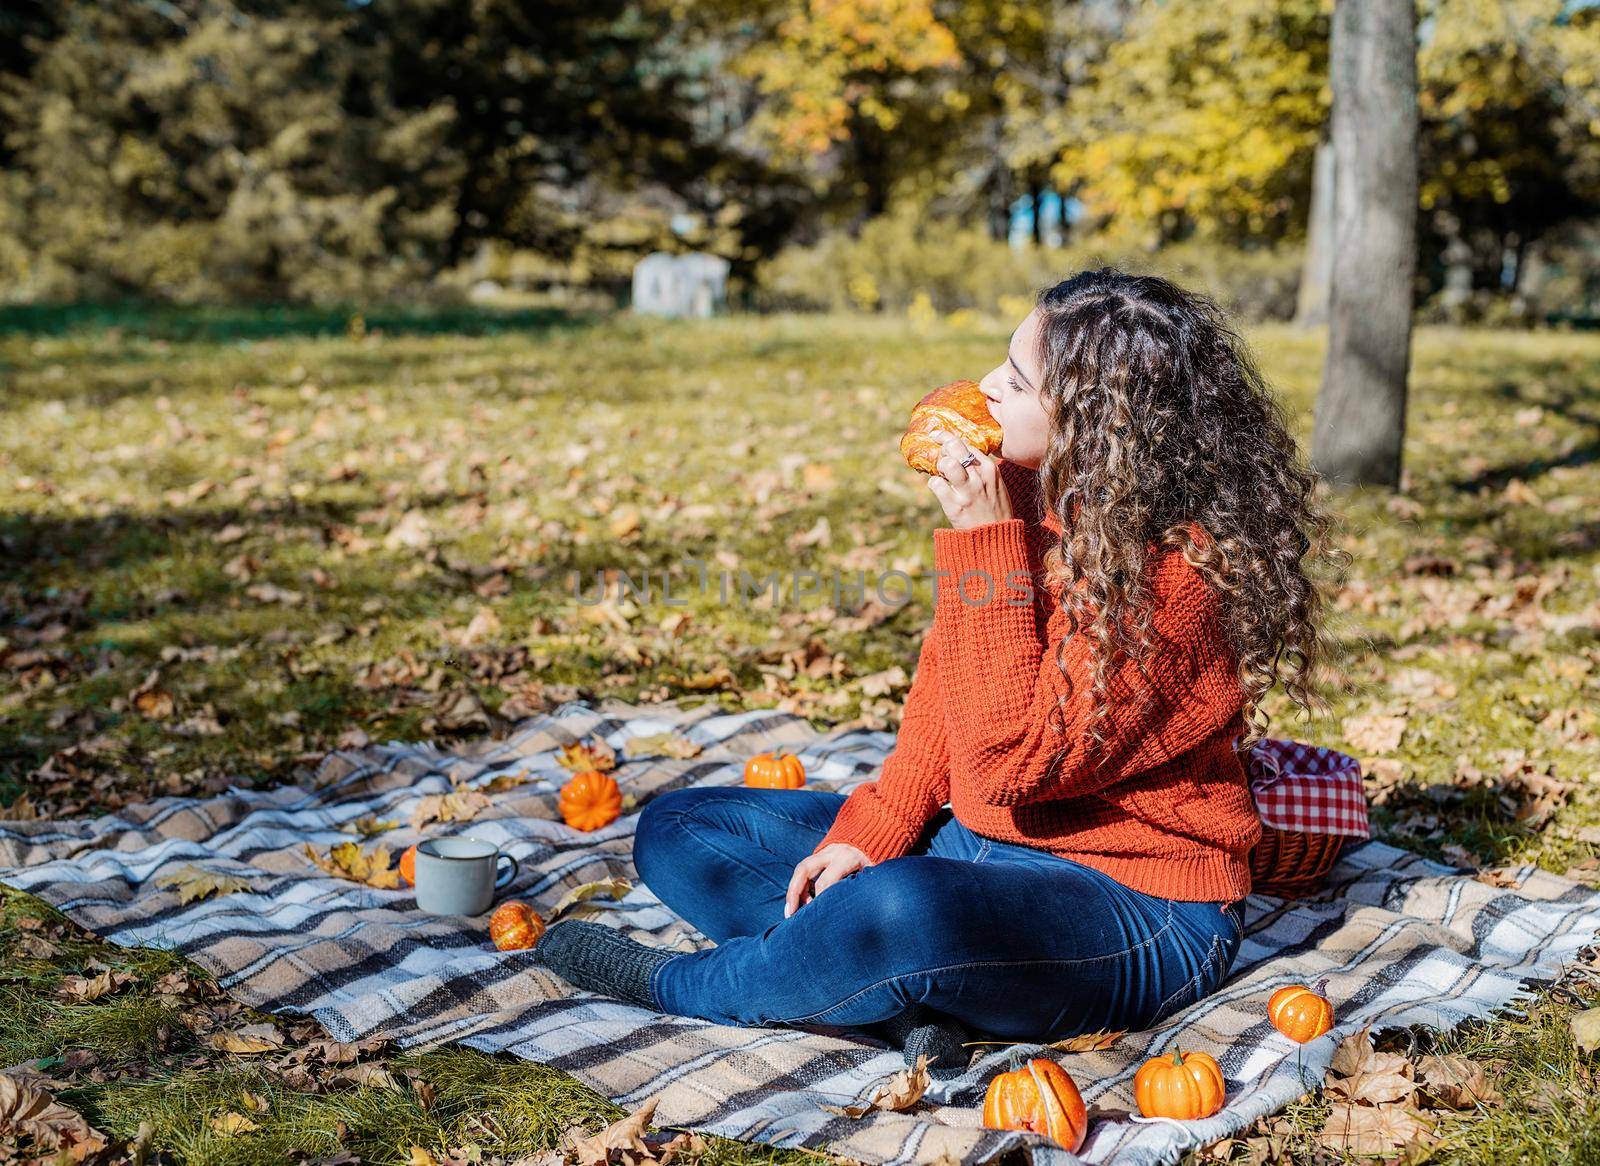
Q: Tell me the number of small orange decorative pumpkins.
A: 7